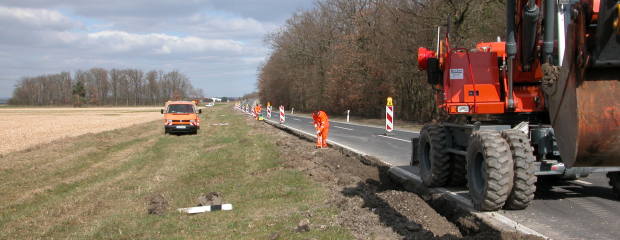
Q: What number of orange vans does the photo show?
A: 1